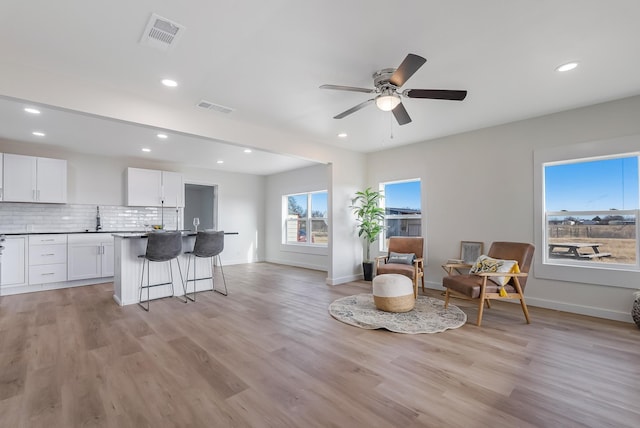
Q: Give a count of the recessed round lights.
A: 9